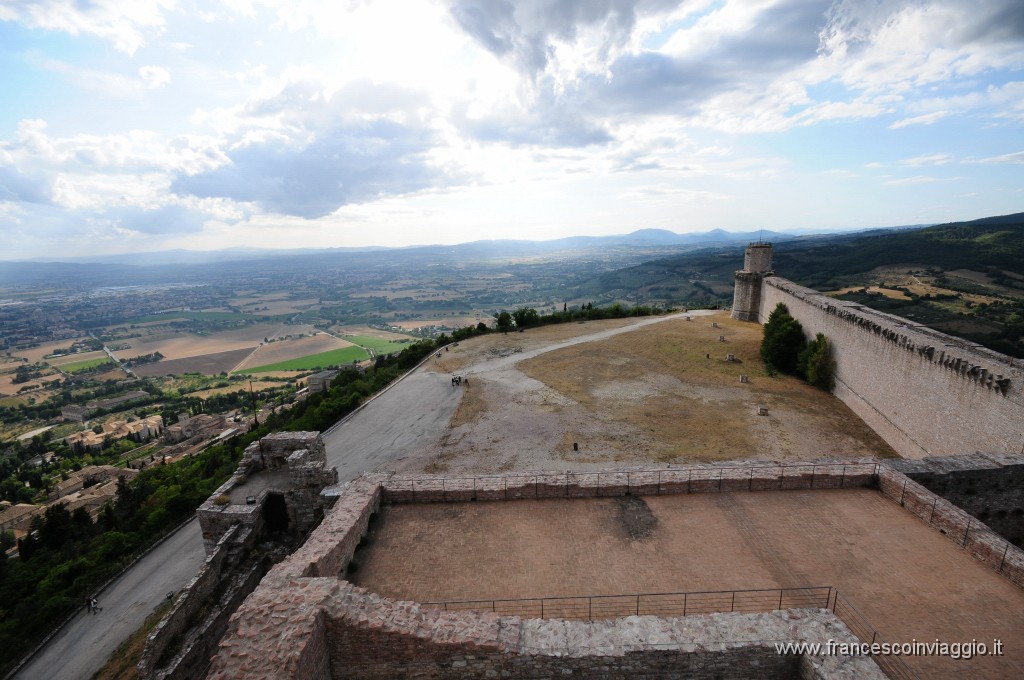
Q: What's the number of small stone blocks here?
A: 6